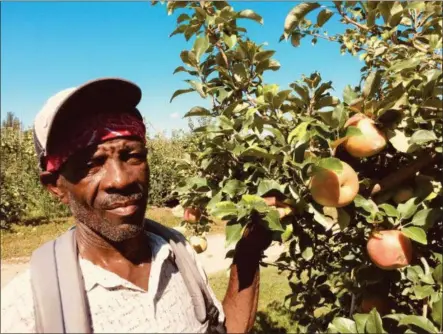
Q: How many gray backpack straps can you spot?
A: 2